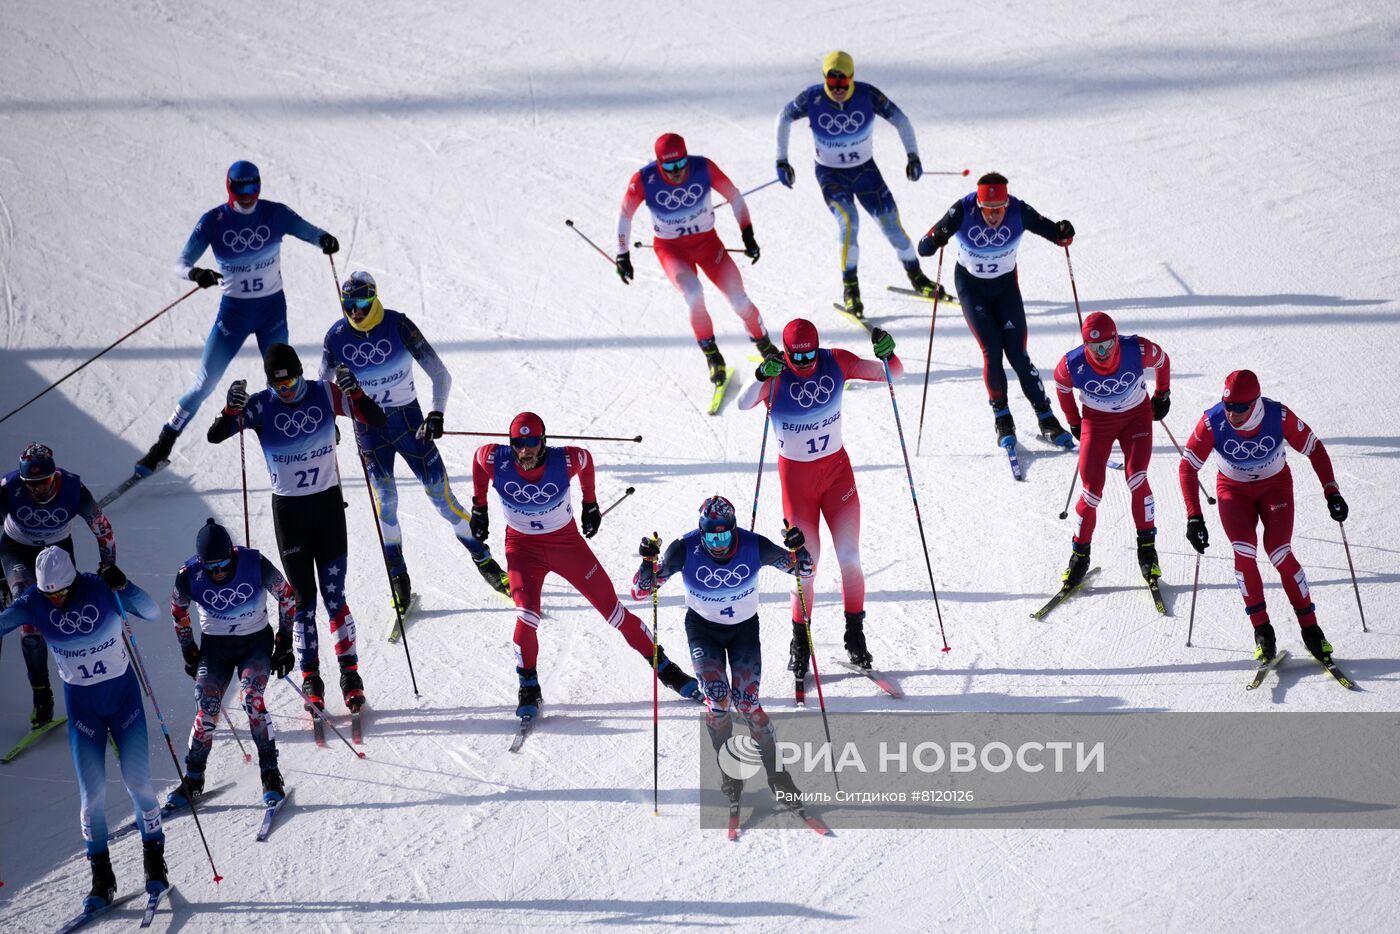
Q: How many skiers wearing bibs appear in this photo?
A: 14